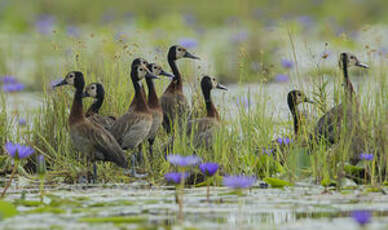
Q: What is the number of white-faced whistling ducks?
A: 9